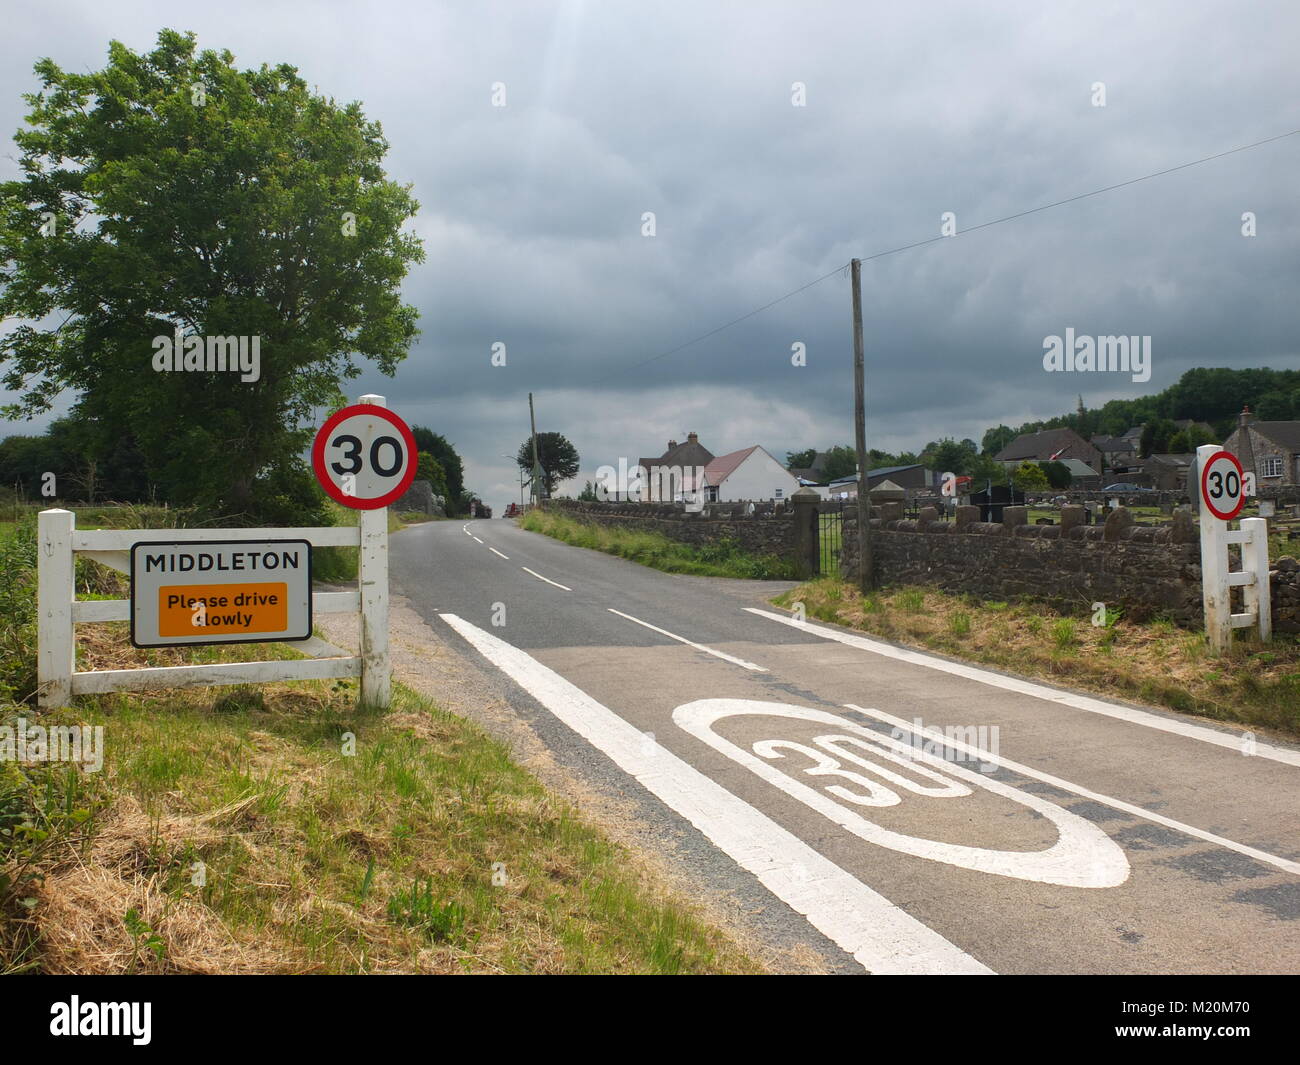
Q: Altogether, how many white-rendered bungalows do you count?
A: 1